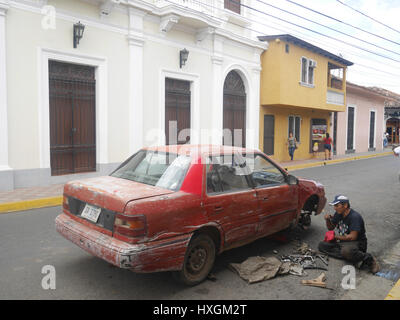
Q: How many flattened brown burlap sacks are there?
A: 1